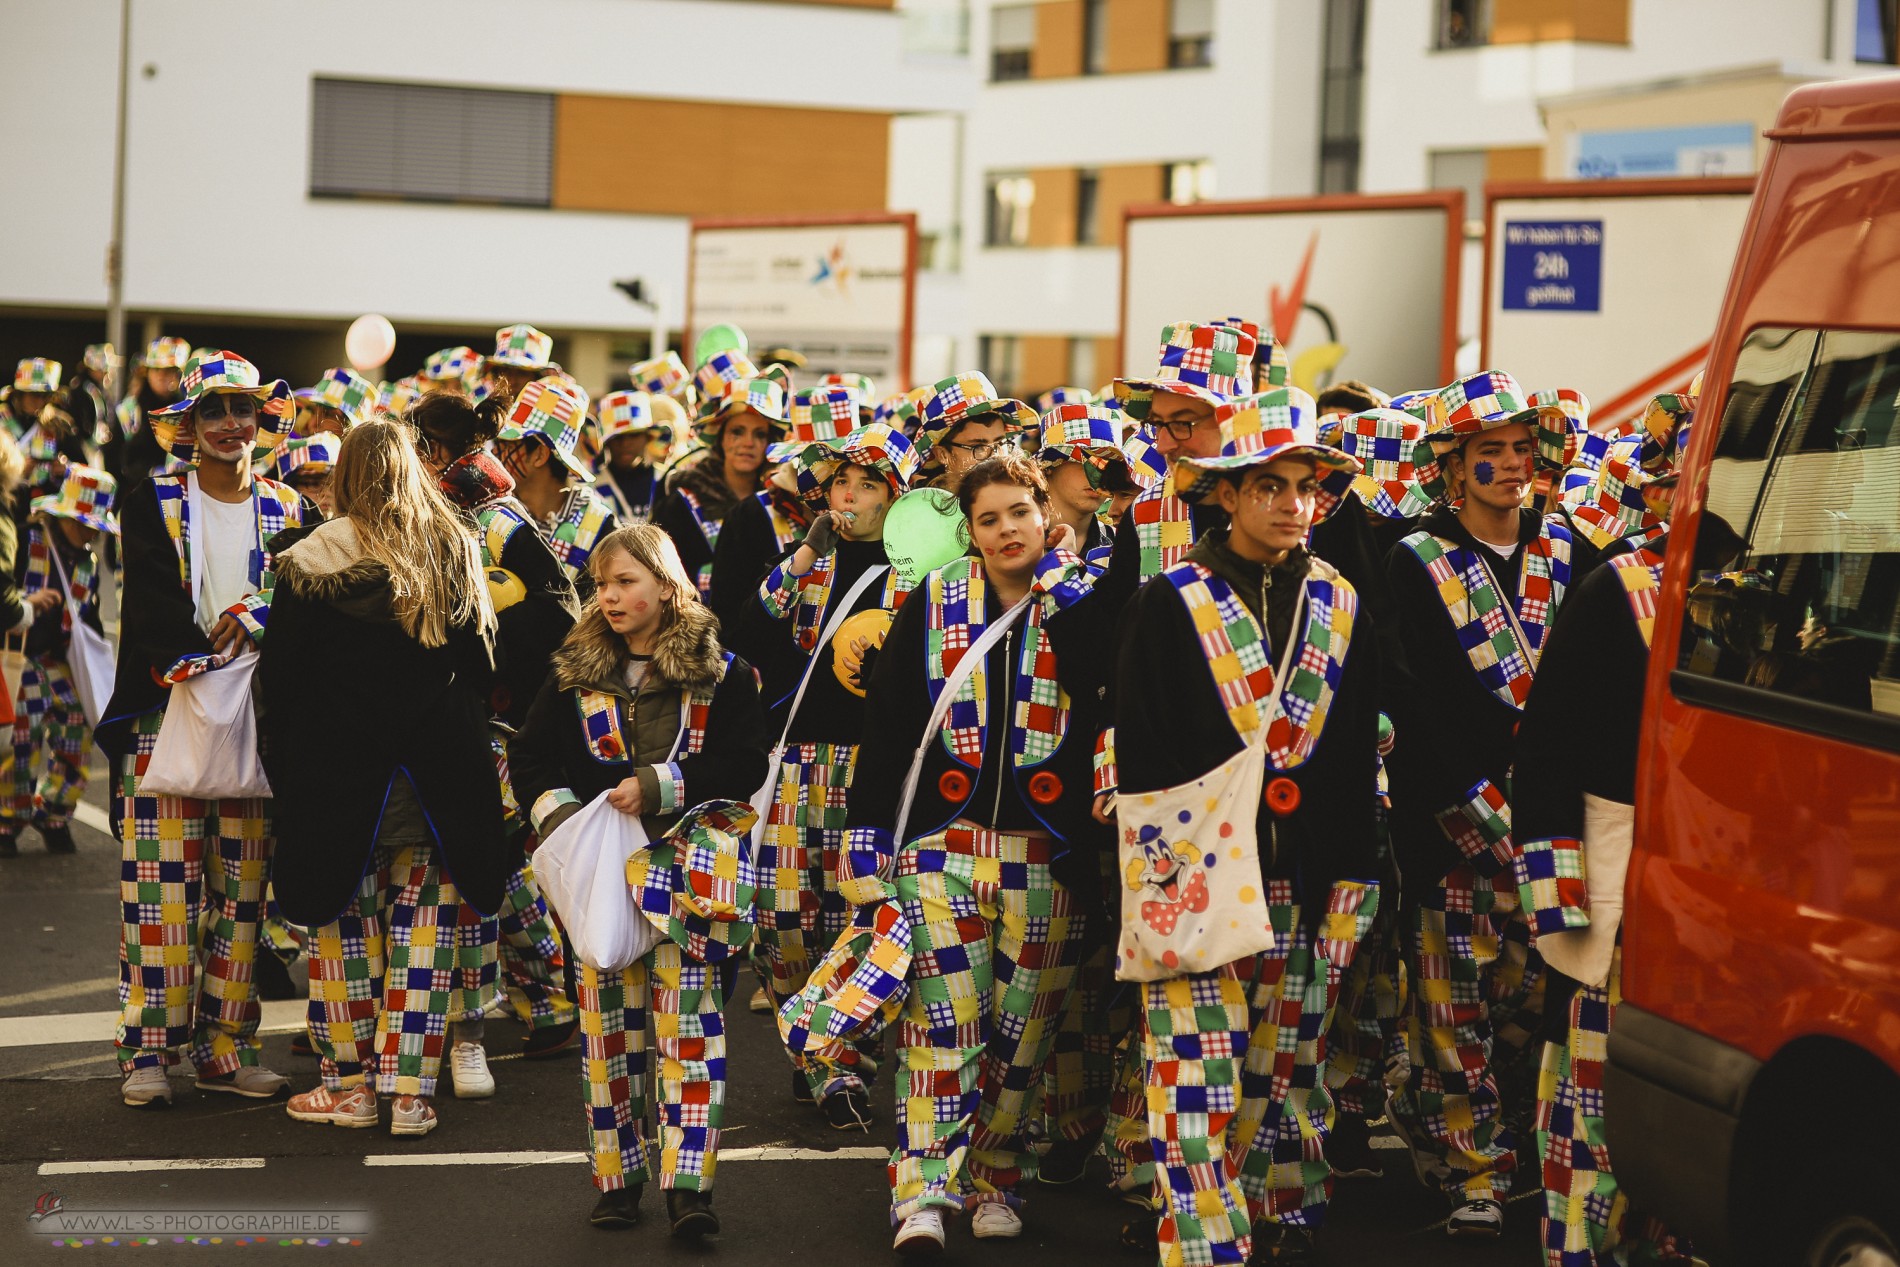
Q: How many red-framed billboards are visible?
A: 3